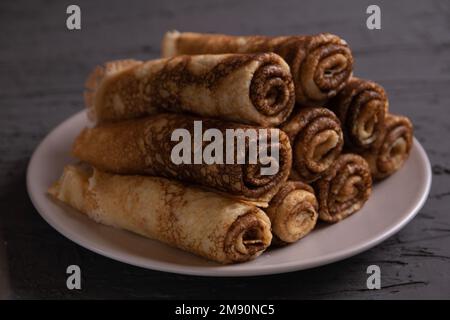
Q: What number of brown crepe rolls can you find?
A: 9